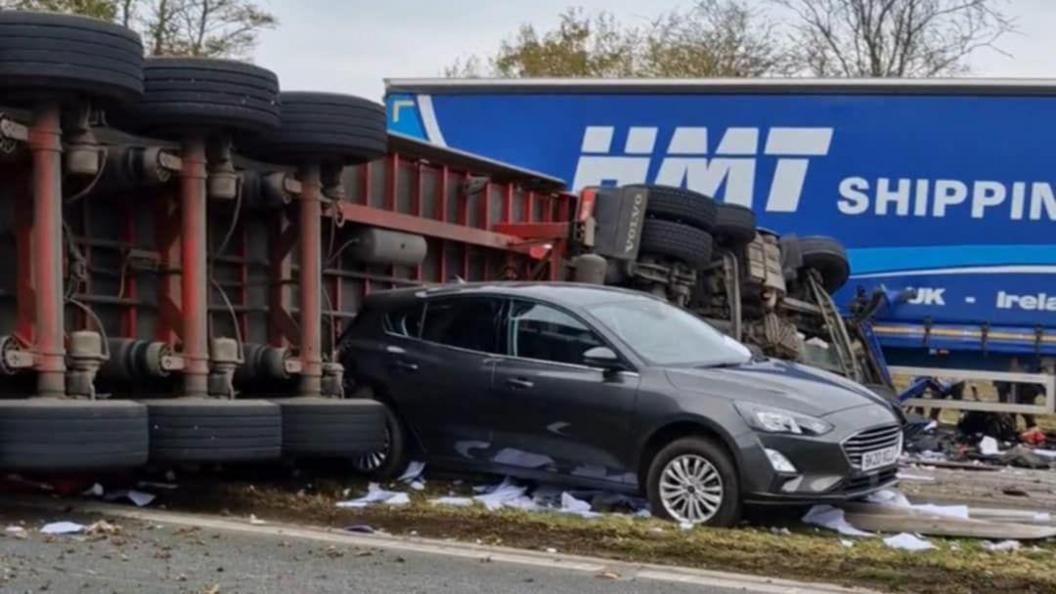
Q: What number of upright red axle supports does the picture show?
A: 3